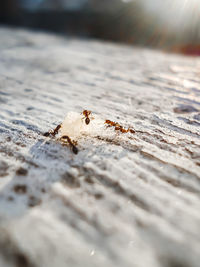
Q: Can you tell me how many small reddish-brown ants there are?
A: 5